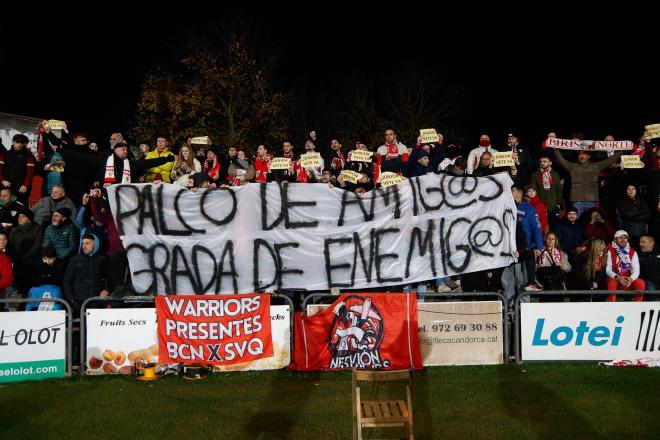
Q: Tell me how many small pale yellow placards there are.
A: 11